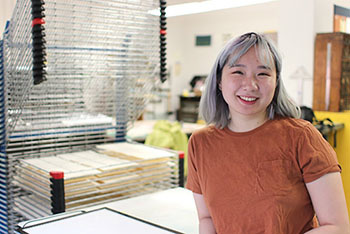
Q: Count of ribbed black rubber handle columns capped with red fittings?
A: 4